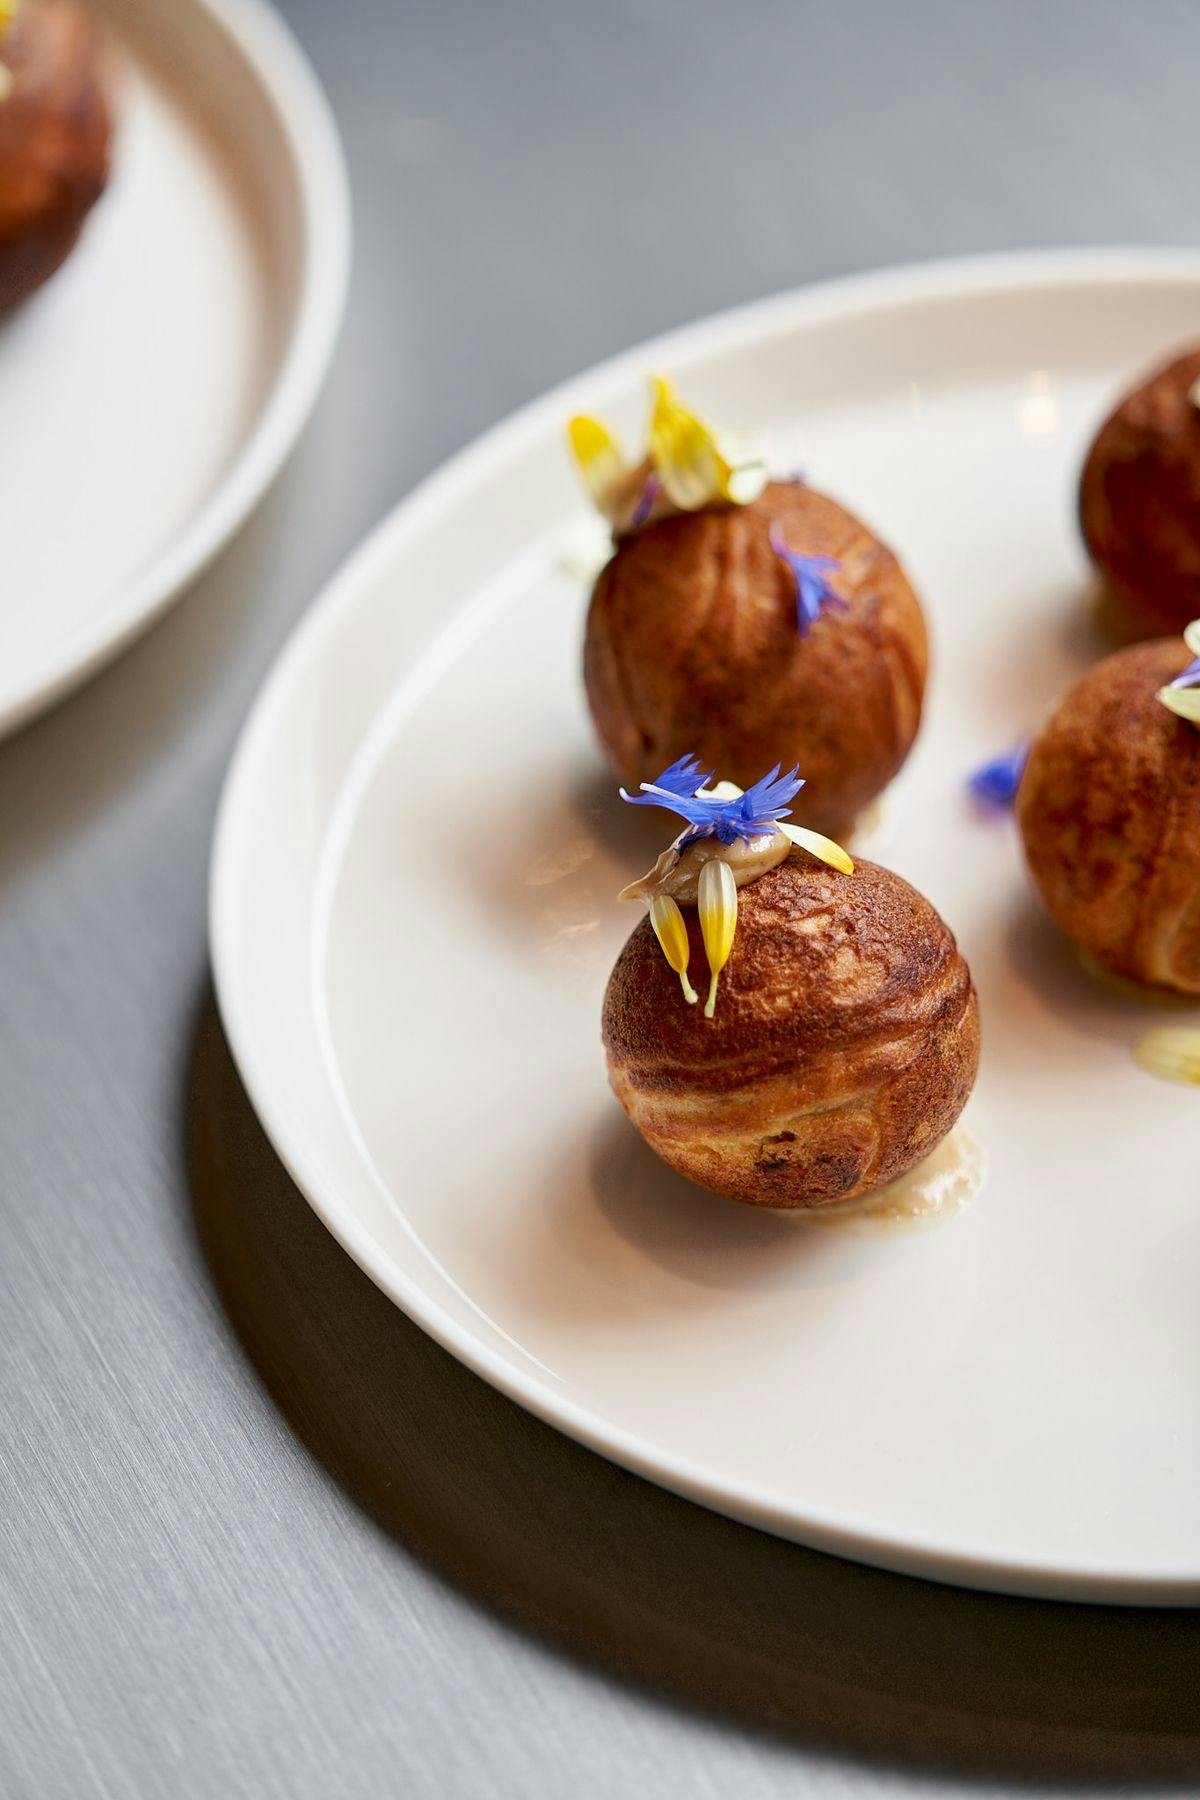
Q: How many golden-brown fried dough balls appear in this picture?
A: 5